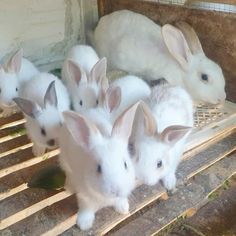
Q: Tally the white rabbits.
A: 7